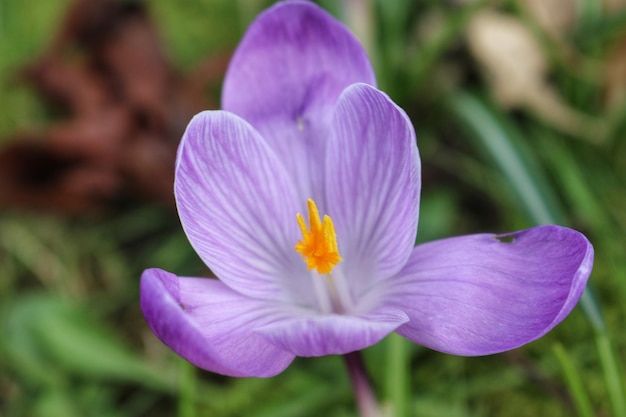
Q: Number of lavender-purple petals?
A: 6